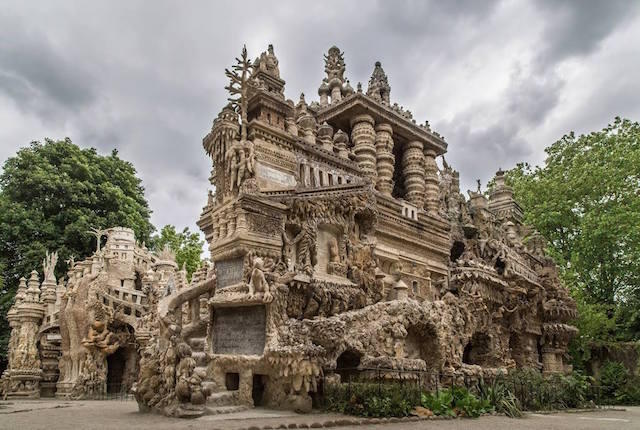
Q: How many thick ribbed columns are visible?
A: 4